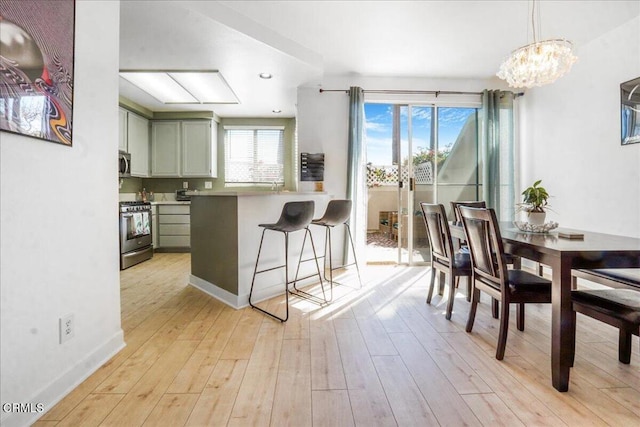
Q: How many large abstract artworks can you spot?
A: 1